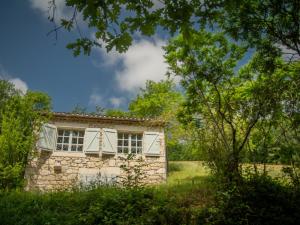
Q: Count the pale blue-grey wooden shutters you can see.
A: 4